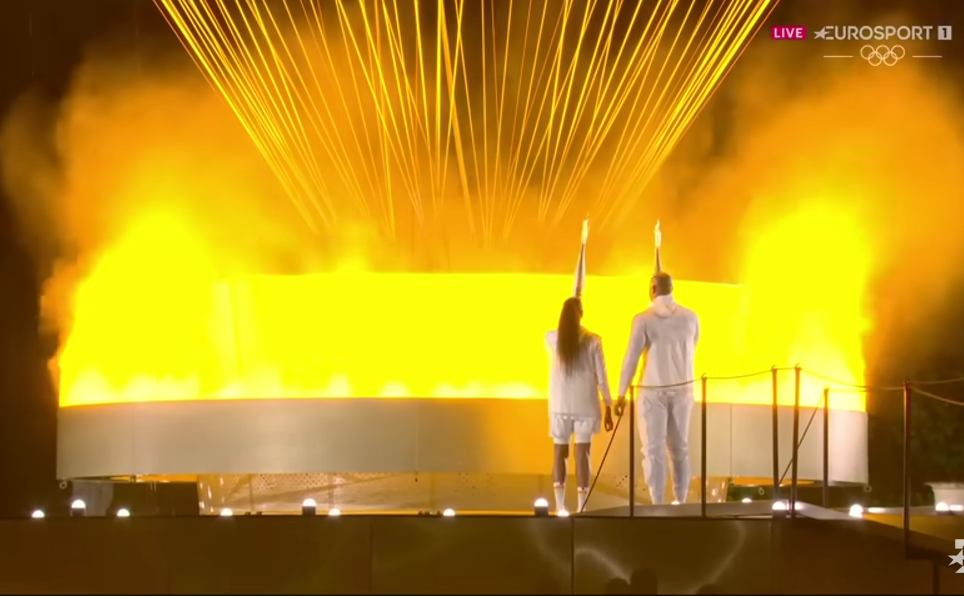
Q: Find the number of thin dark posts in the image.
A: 6